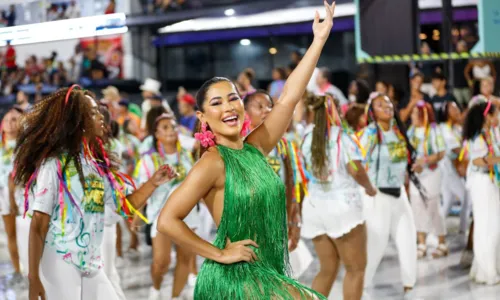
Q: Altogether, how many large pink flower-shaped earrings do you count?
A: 2